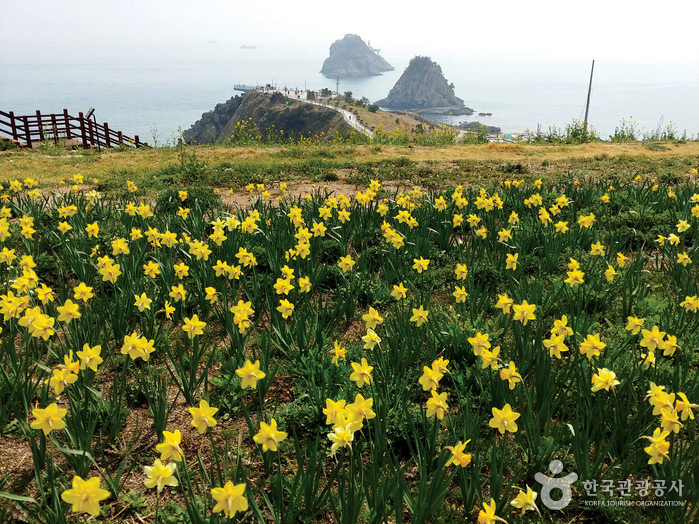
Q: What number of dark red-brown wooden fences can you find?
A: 1